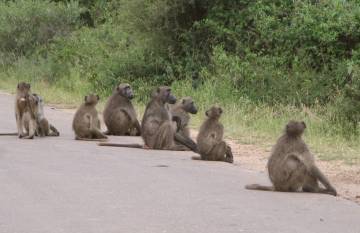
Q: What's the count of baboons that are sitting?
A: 8